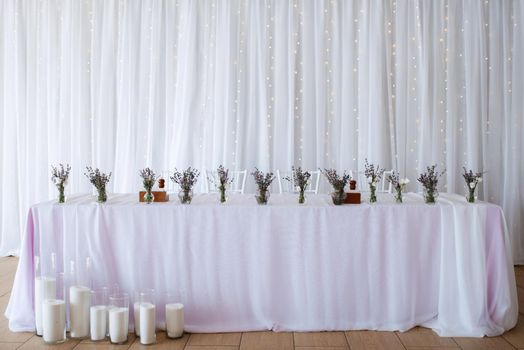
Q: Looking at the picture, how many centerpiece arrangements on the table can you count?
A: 12